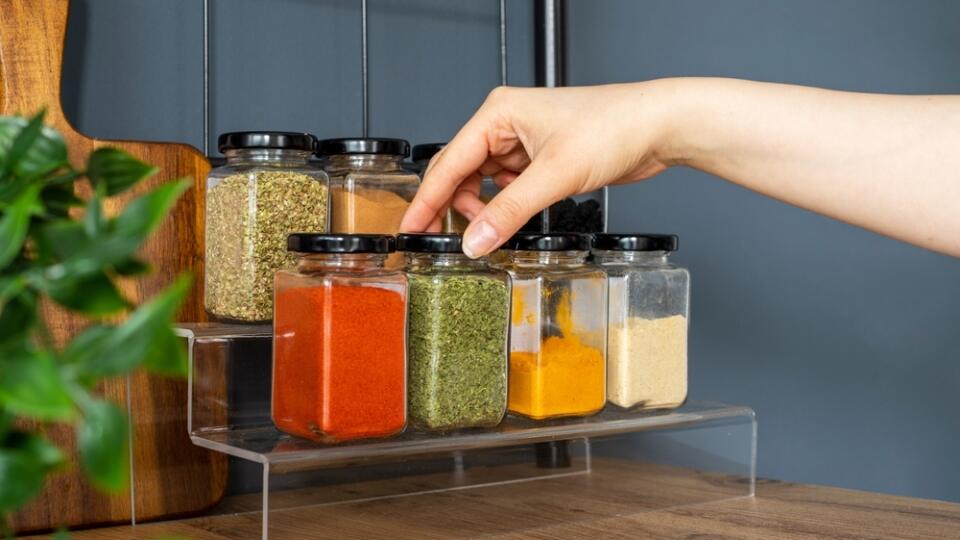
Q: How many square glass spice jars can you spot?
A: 8